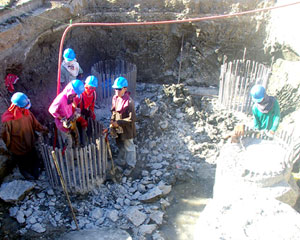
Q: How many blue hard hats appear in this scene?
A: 6